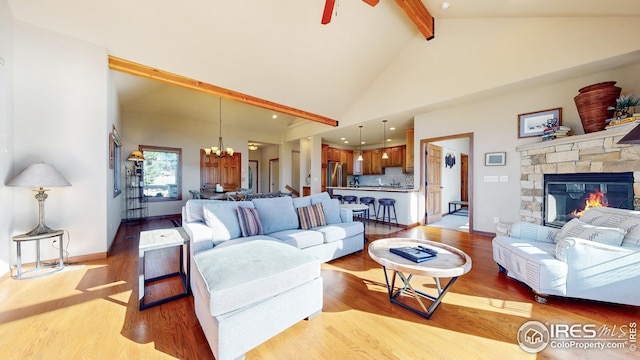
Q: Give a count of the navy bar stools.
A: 4